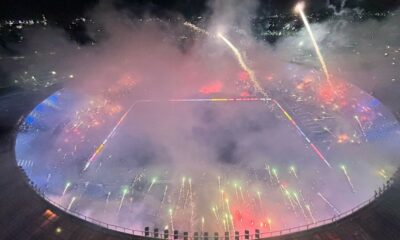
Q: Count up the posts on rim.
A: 12